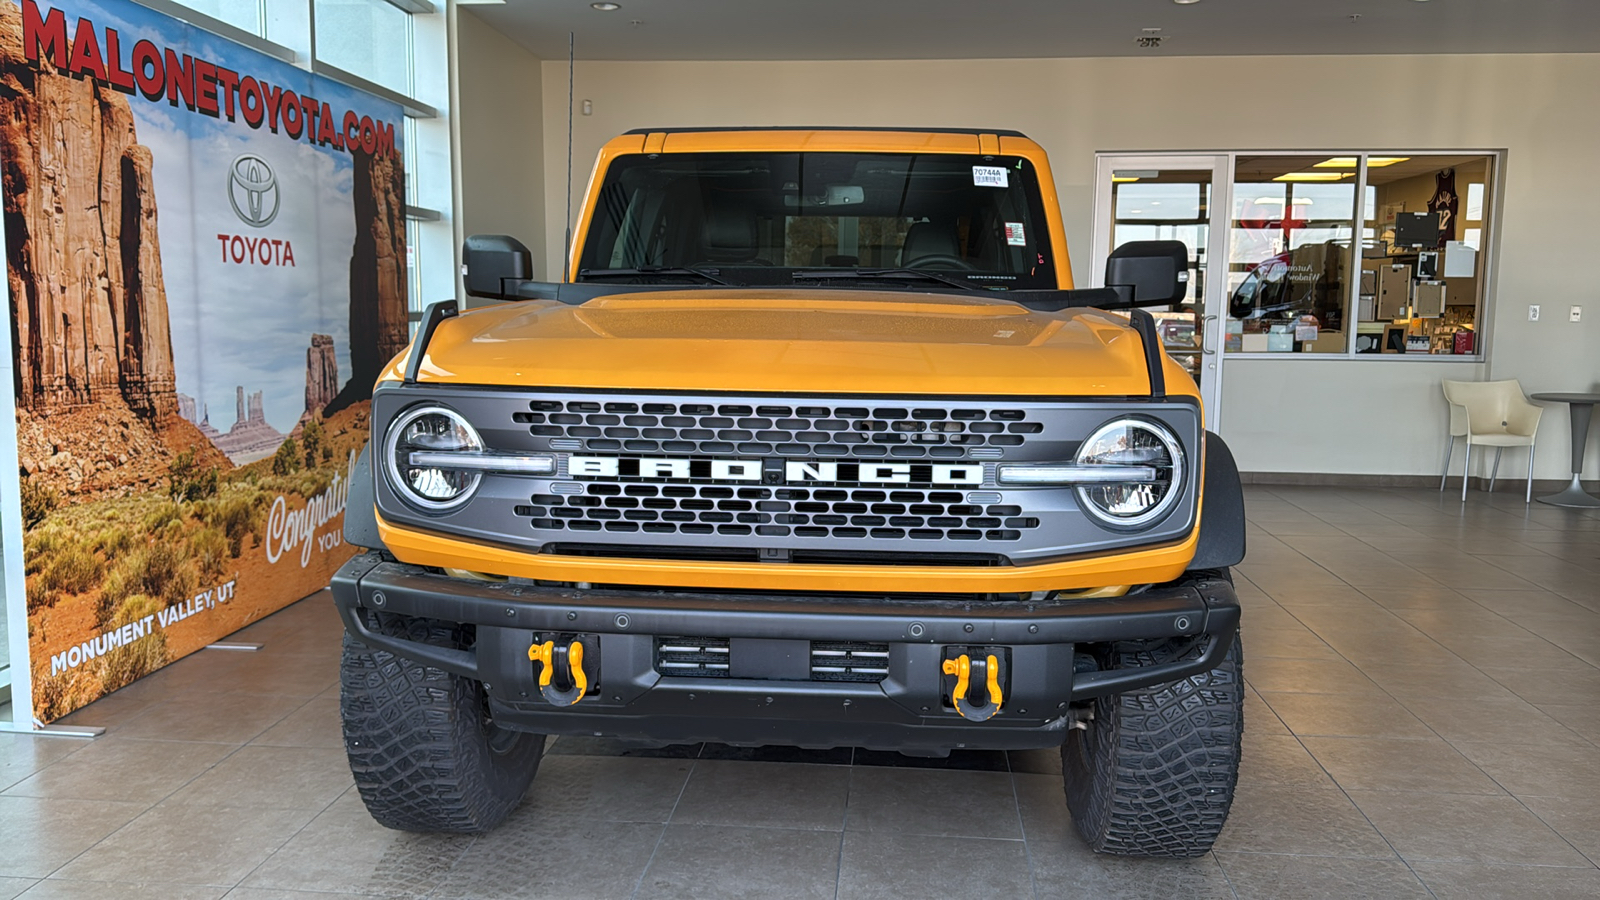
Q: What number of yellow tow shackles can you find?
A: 2